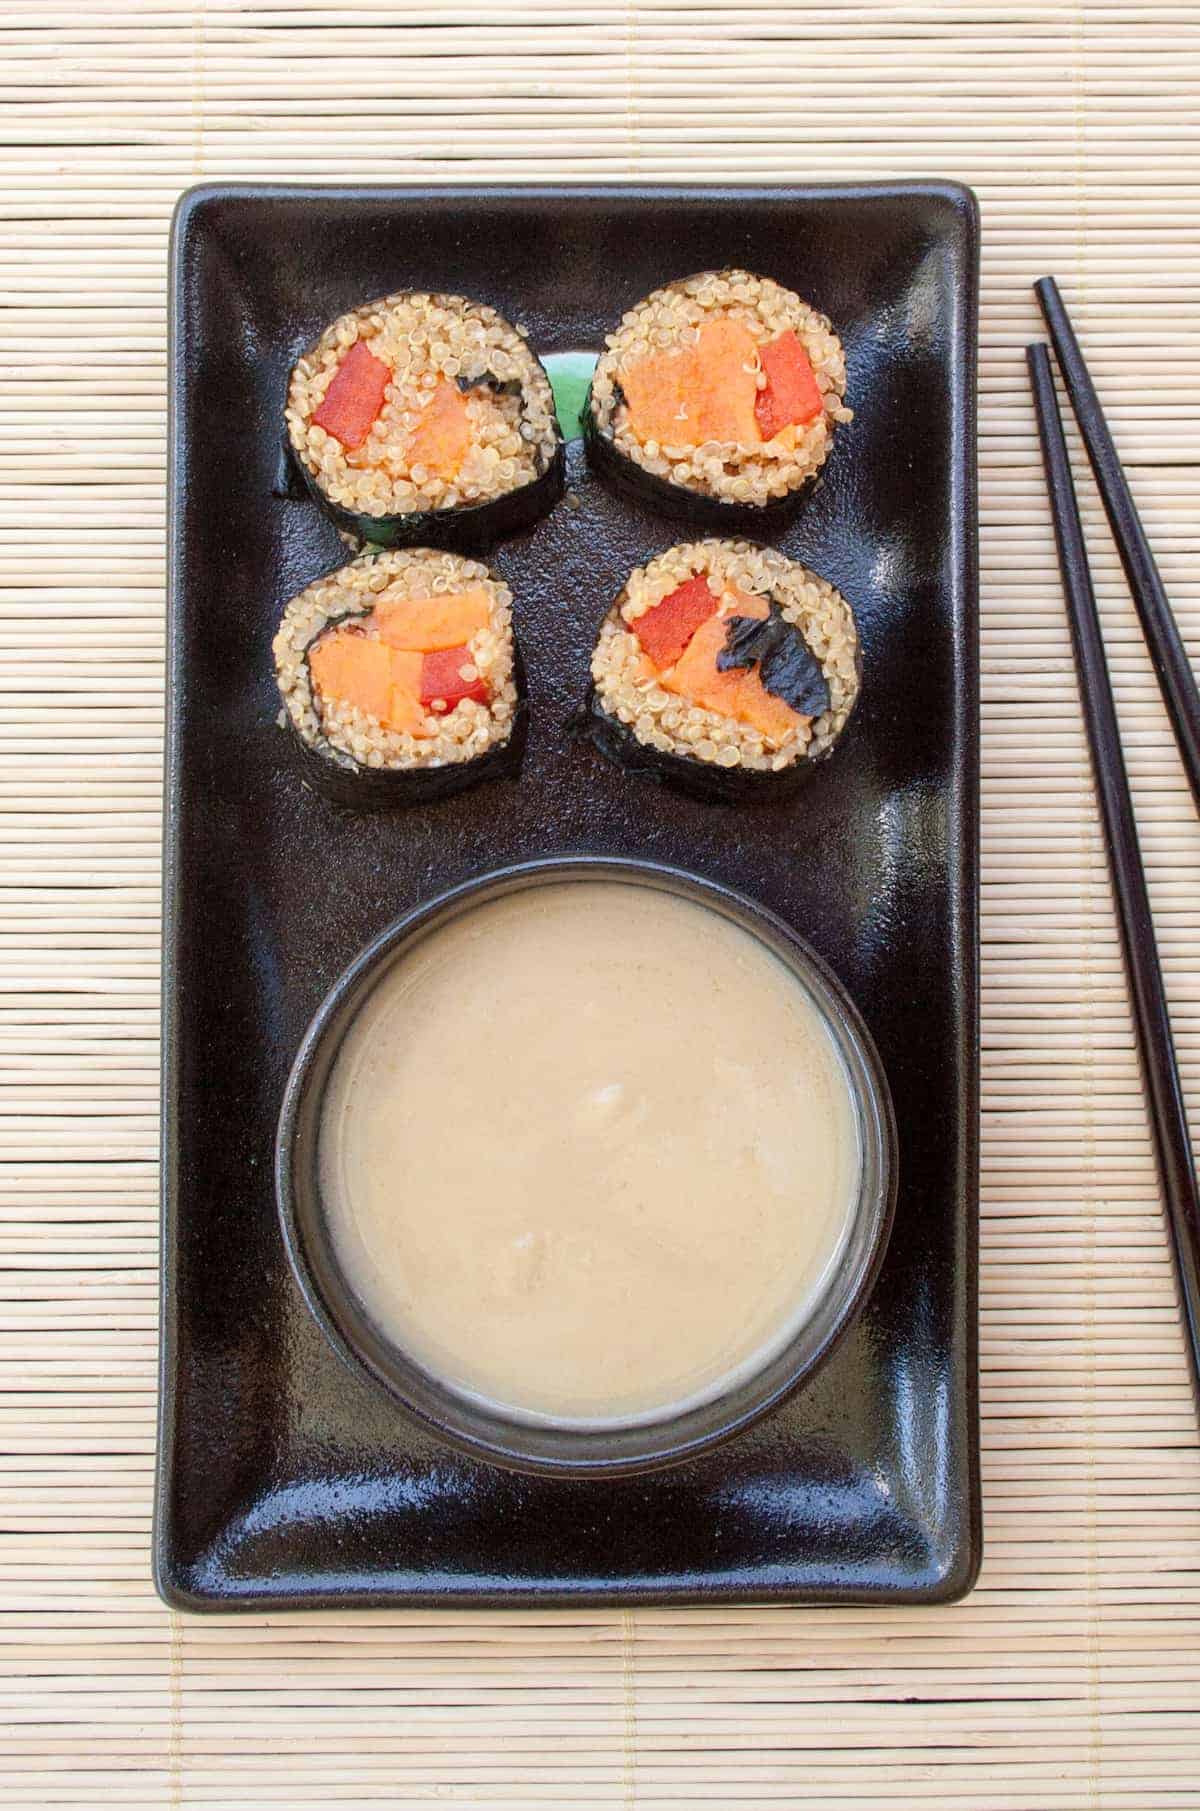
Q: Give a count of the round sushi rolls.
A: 4